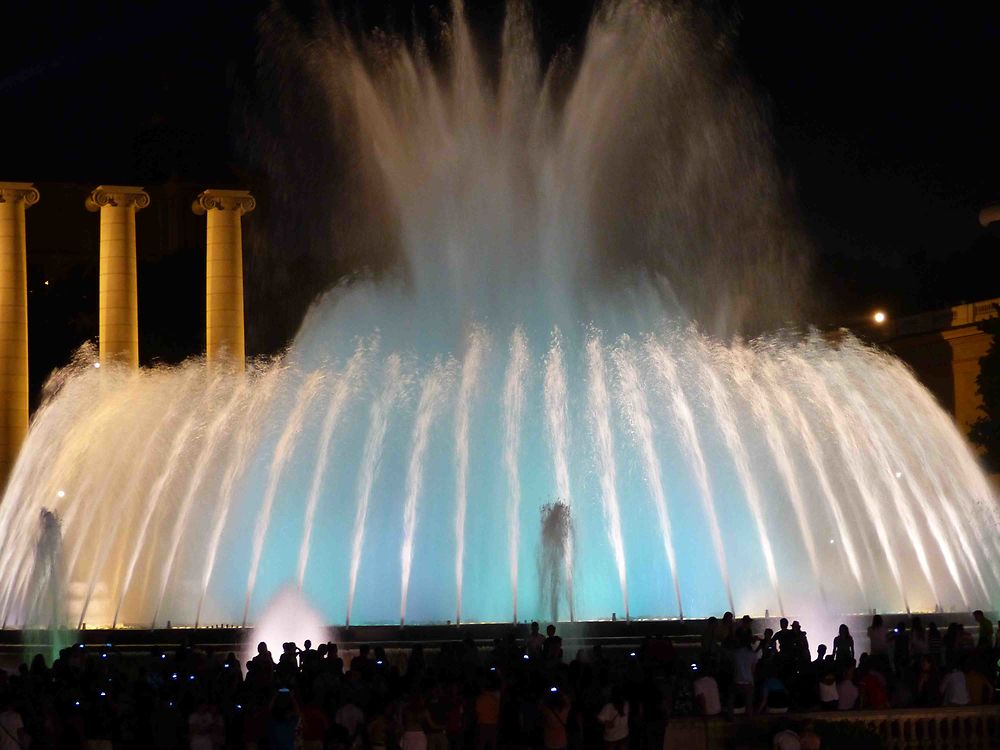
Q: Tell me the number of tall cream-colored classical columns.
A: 3